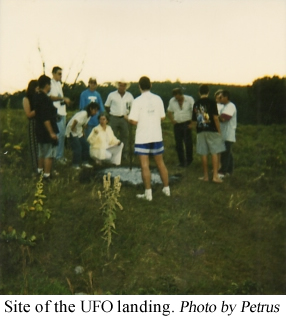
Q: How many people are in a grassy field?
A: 12